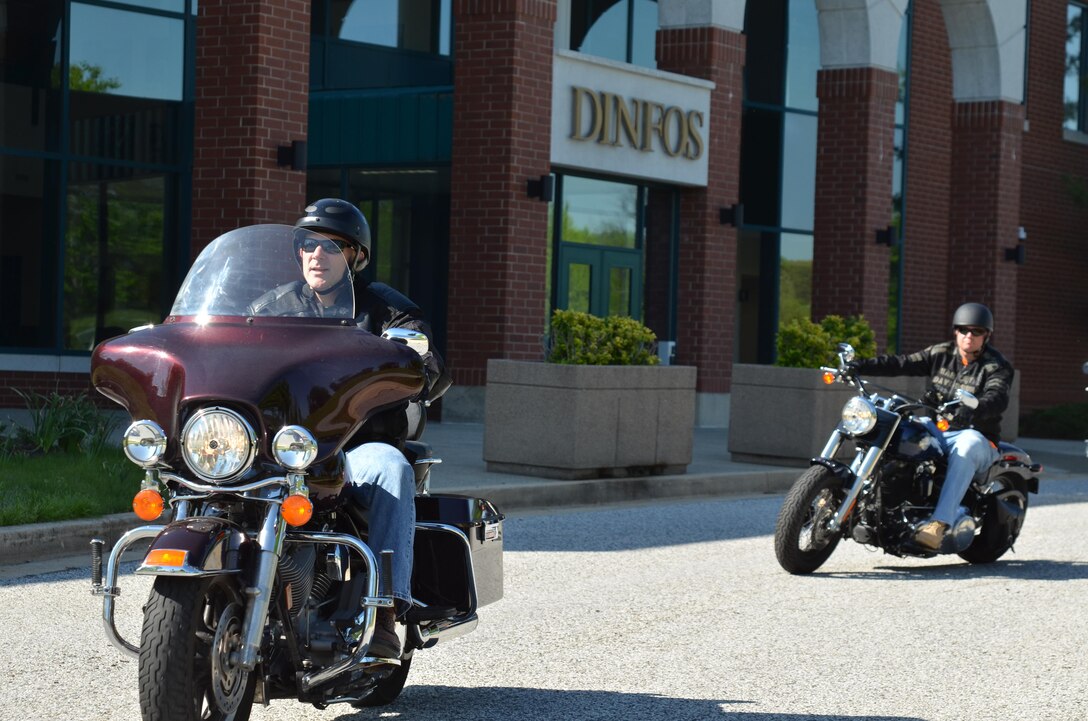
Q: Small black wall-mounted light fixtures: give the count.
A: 5